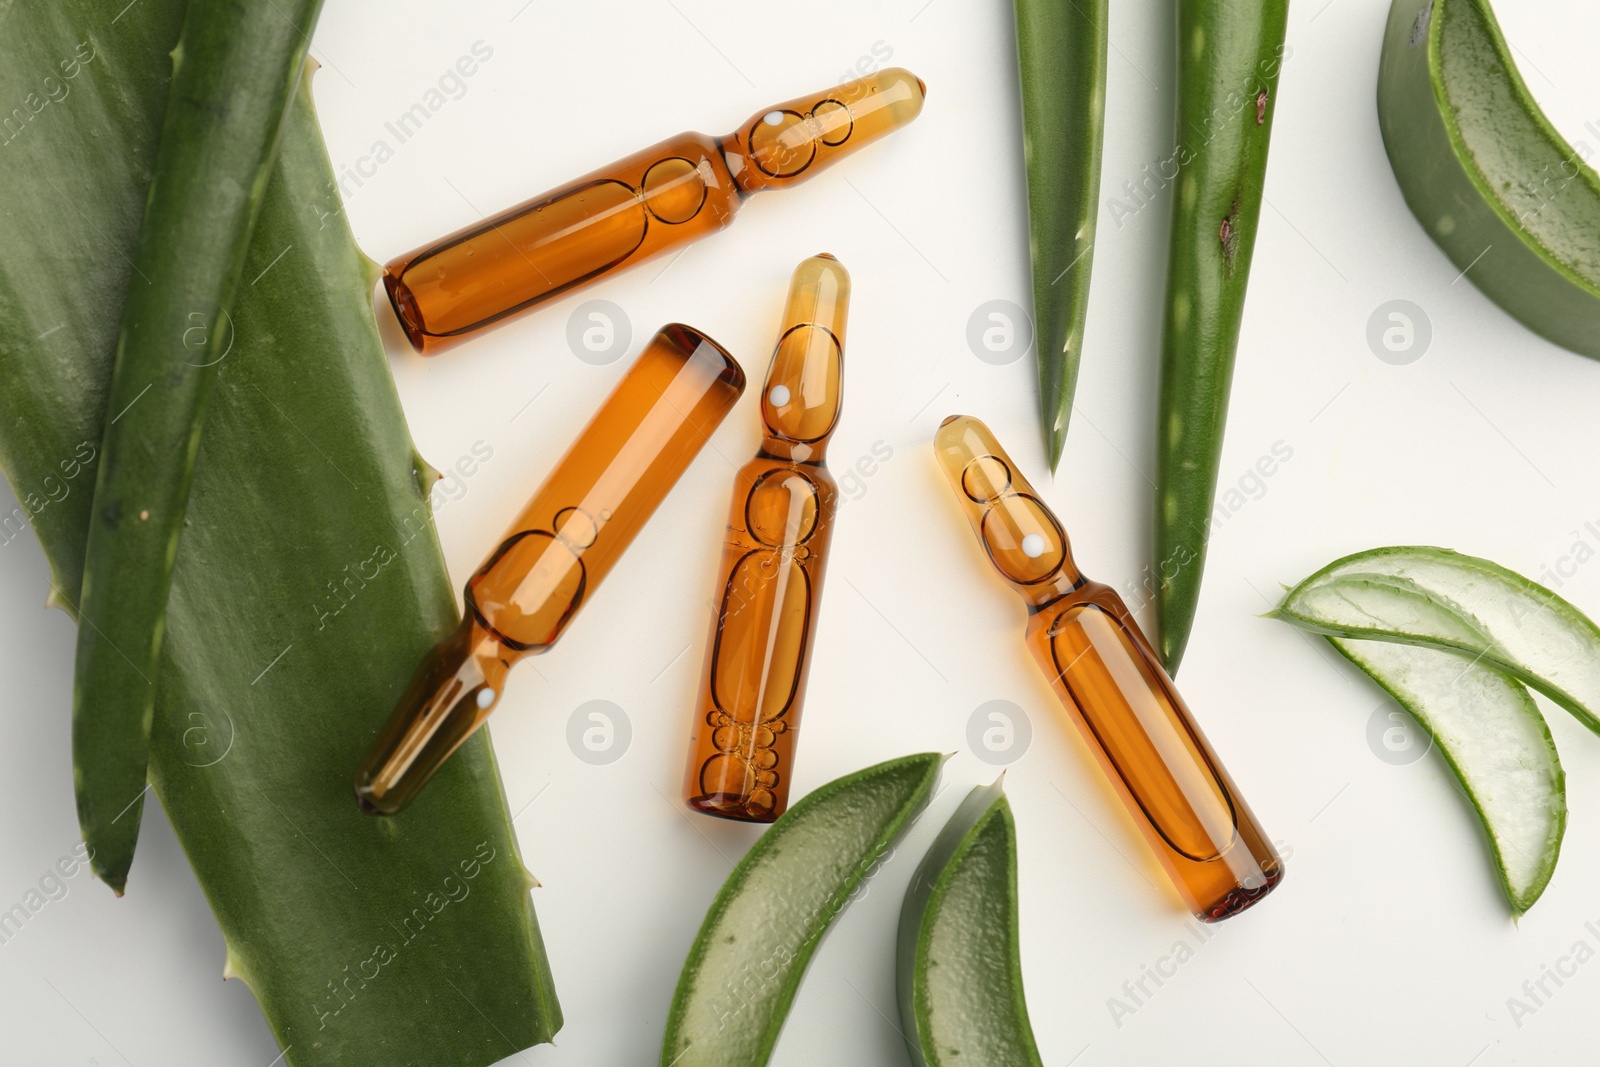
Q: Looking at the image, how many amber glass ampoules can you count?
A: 4